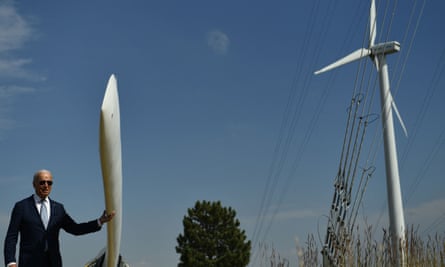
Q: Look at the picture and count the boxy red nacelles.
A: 0